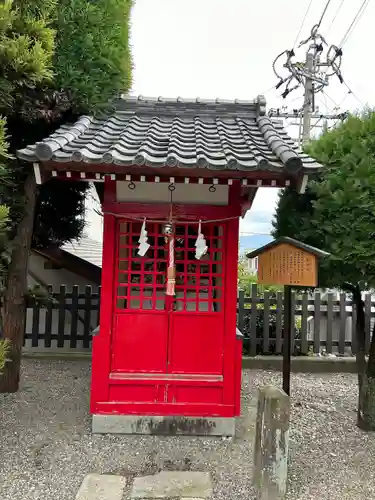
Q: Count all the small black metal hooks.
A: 3